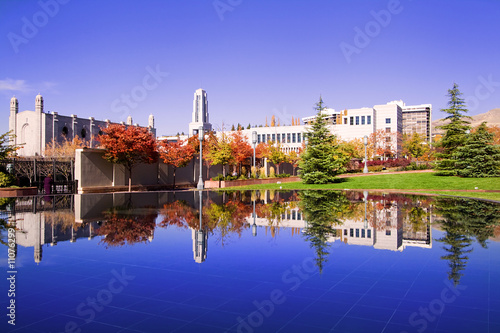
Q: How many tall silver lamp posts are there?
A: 3